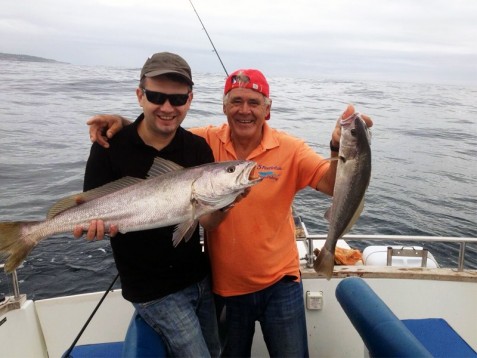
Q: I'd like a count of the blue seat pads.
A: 2